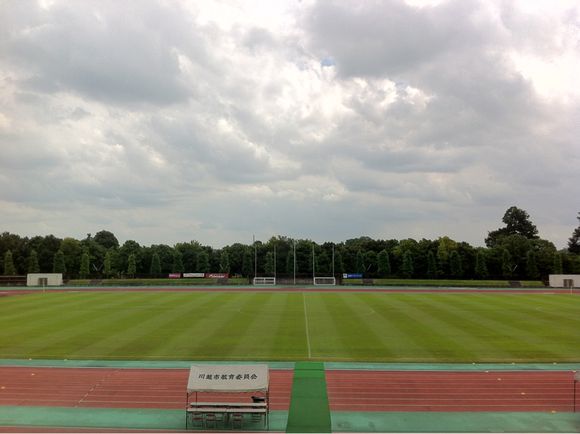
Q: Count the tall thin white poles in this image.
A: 5